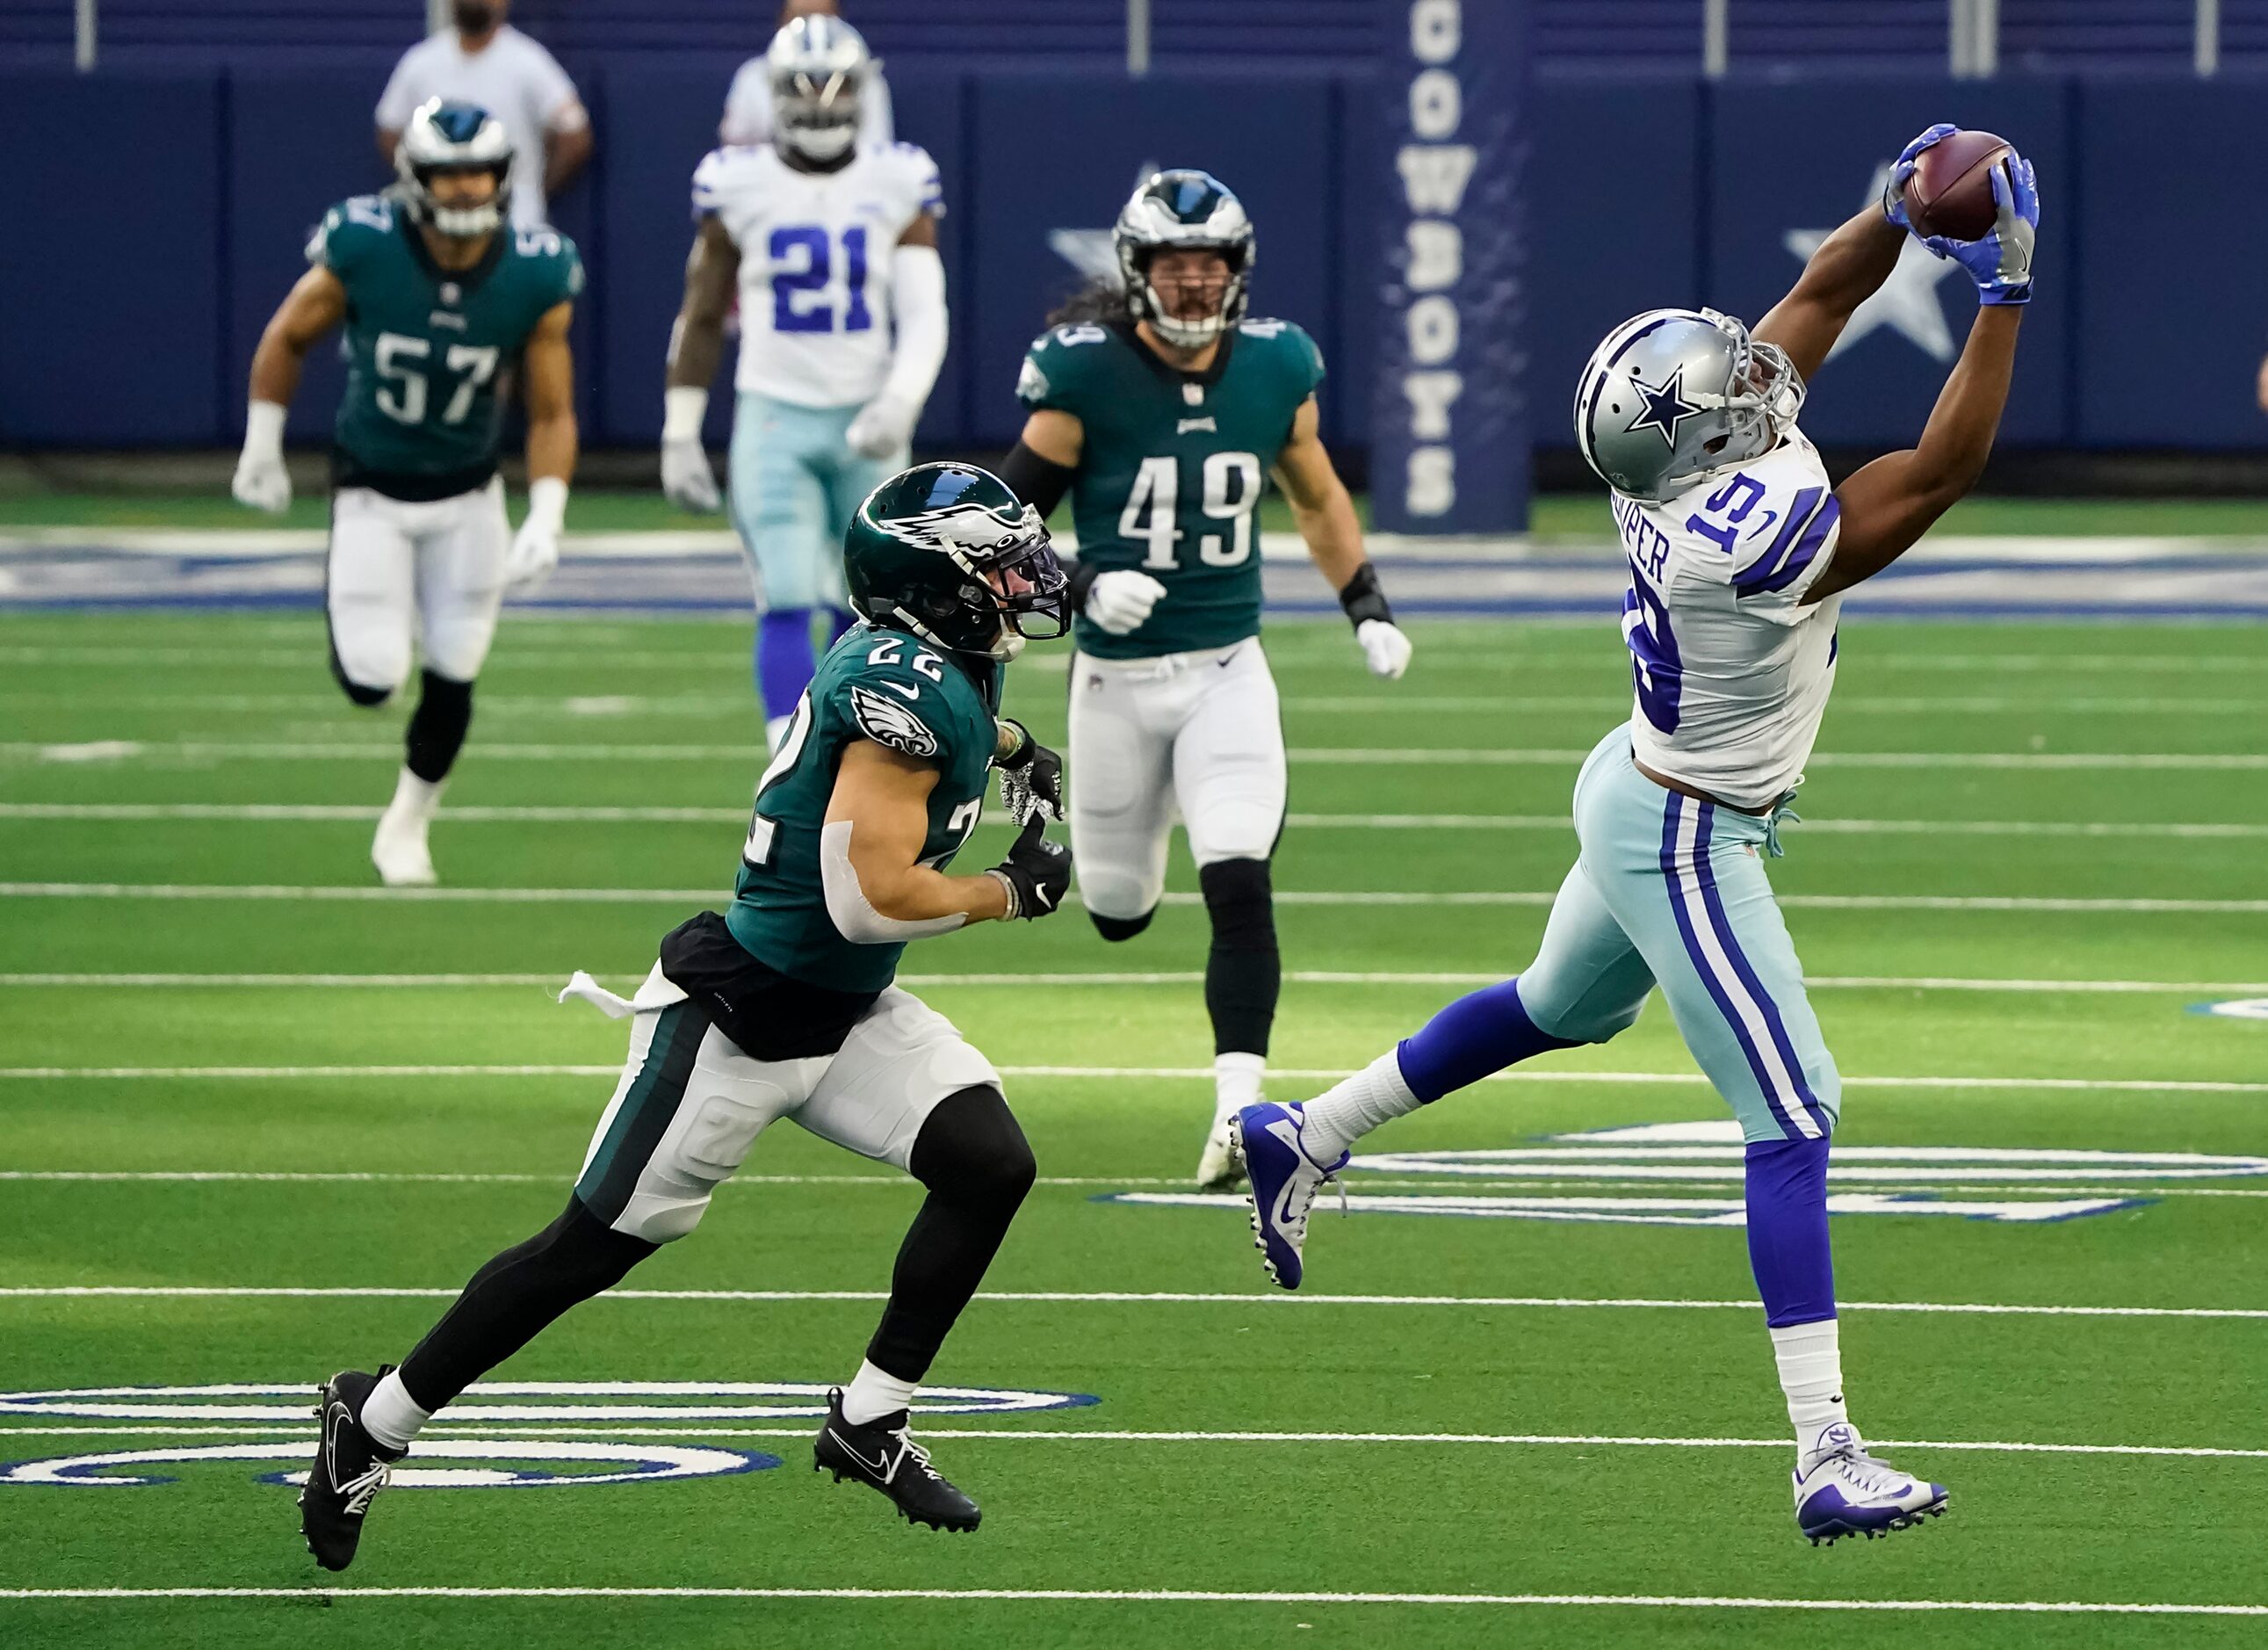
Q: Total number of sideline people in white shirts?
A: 2